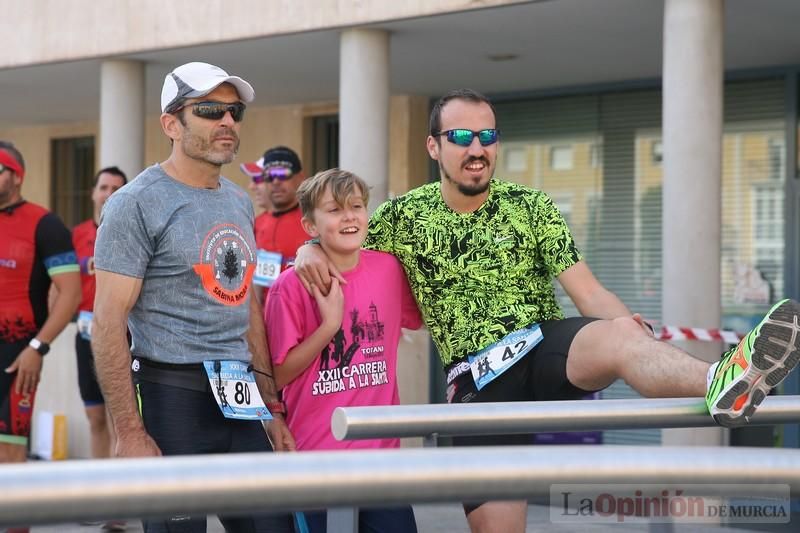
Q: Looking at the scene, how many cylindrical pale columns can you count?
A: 3